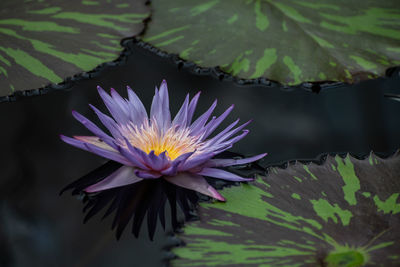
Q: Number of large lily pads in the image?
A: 3